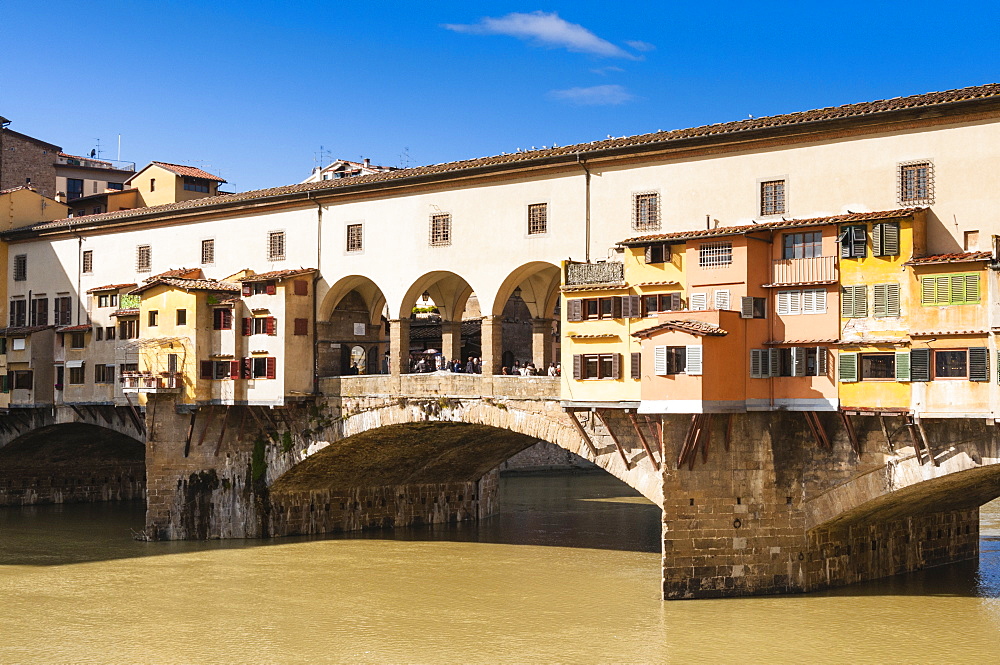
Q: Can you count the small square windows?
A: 11